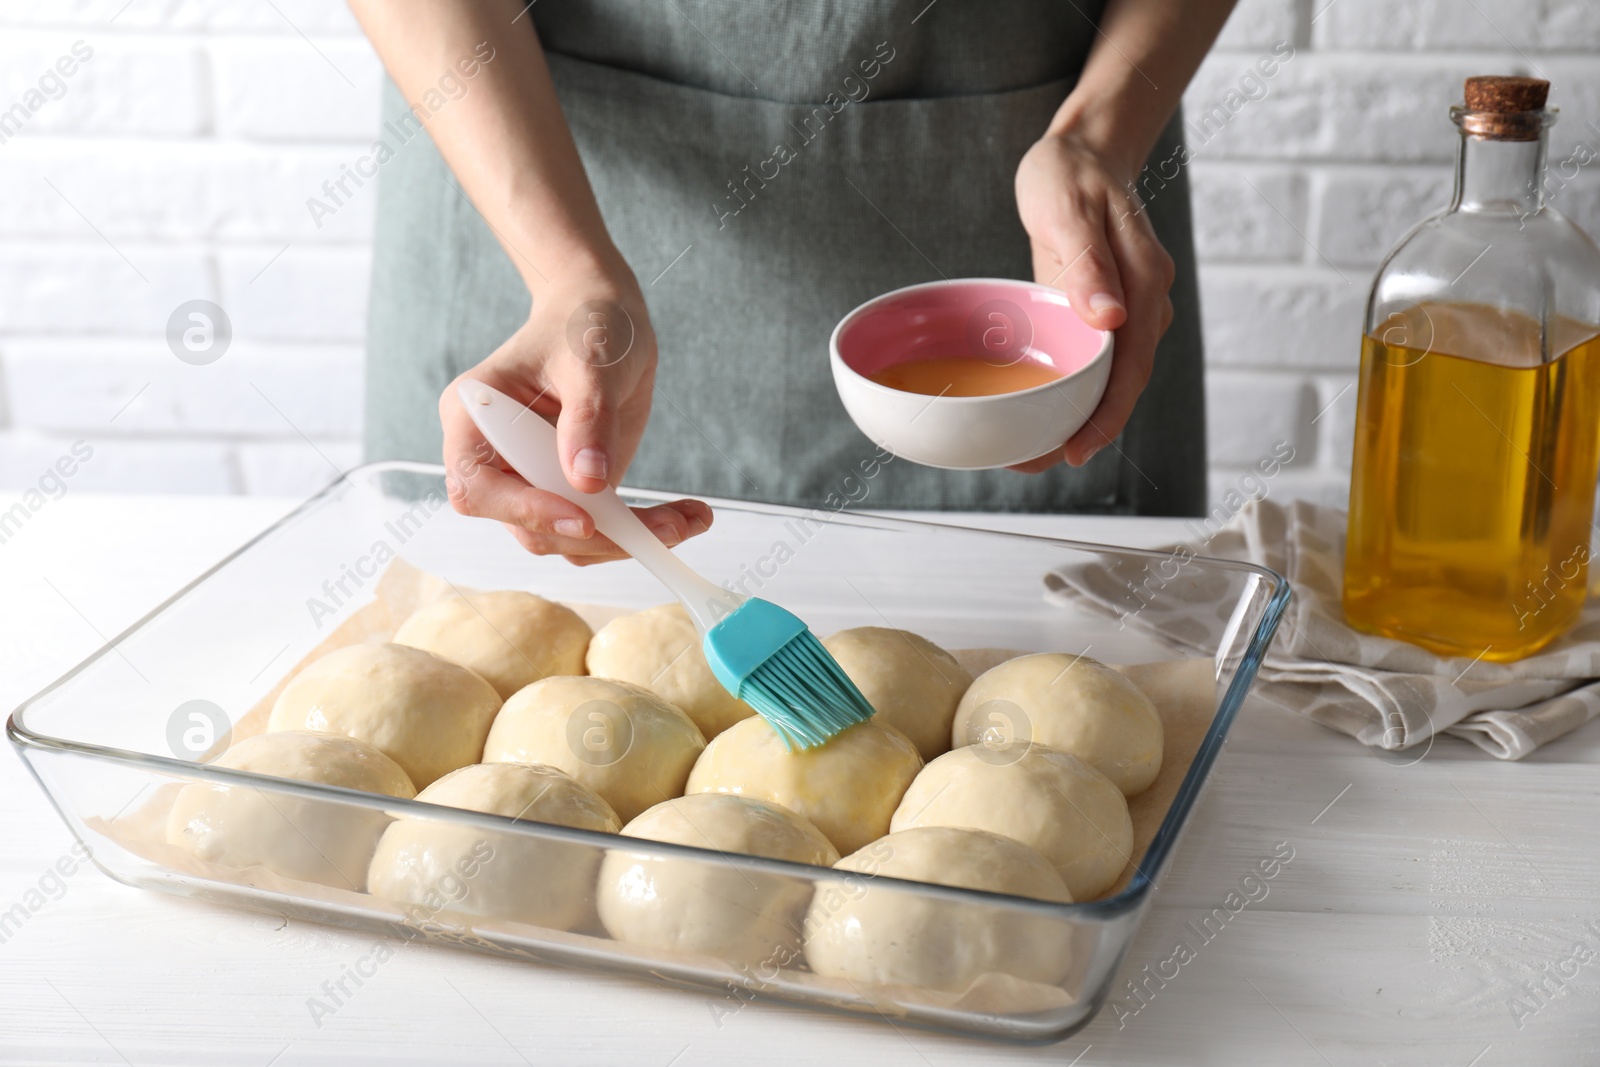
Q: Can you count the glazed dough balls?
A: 12